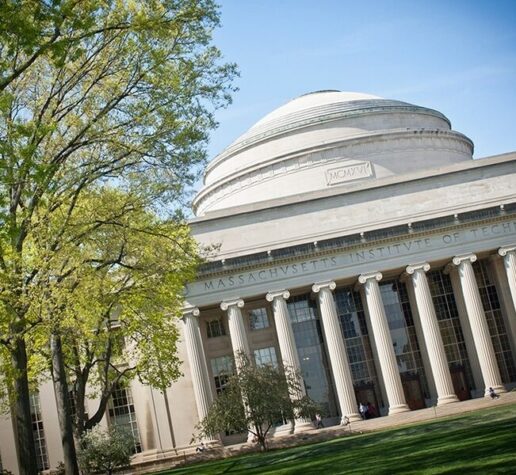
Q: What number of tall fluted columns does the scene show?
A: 8